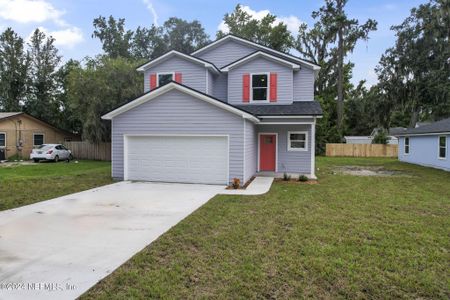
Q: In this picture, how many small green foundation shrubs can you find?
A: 2